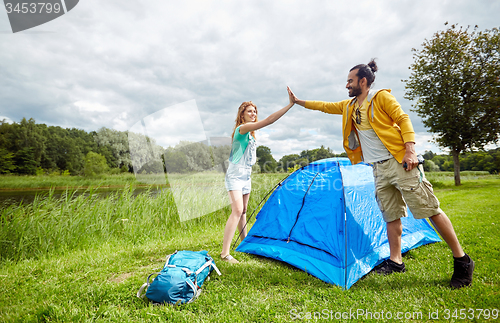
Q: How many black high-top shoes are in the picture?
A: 2